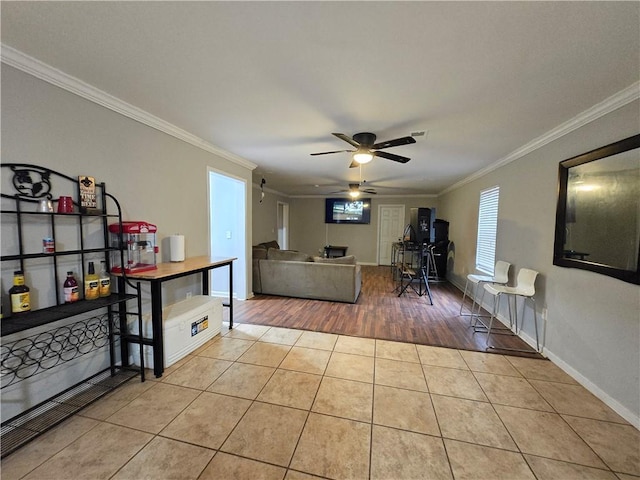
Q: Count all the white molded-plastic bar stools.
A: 2